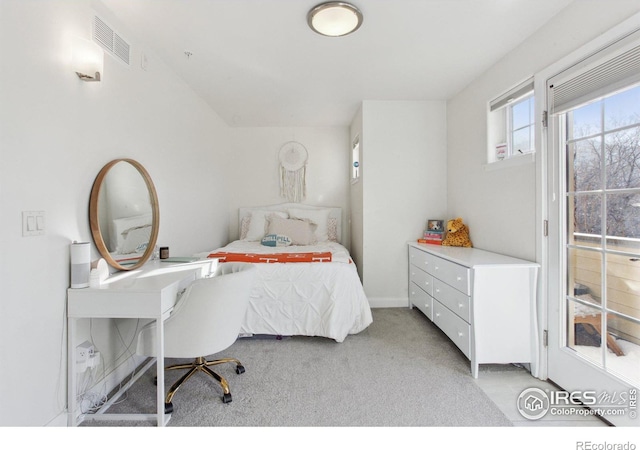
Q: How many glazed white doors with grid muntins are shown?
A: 1